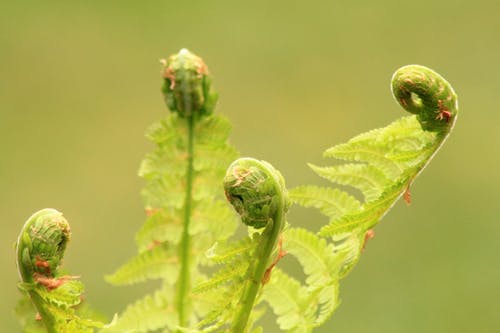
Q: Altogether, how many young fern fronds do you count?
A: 4